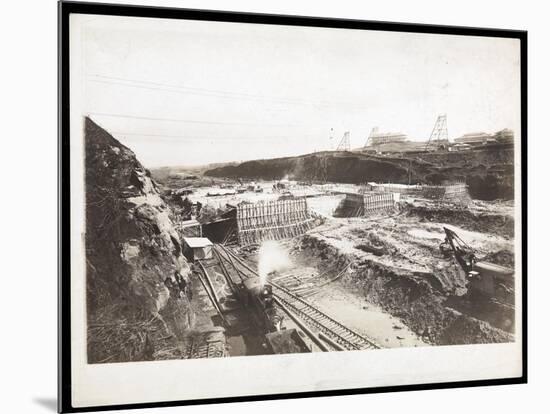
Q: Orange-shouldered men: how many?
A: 0